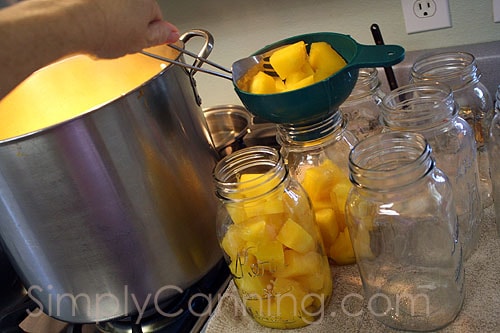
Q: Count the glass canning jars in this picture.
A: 7